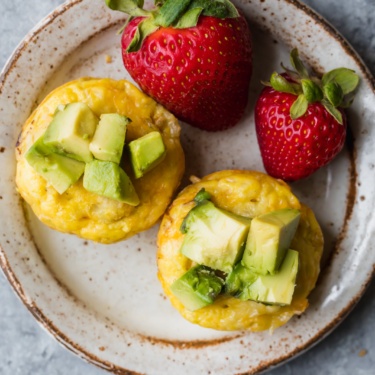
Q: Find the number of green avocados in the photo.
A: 9